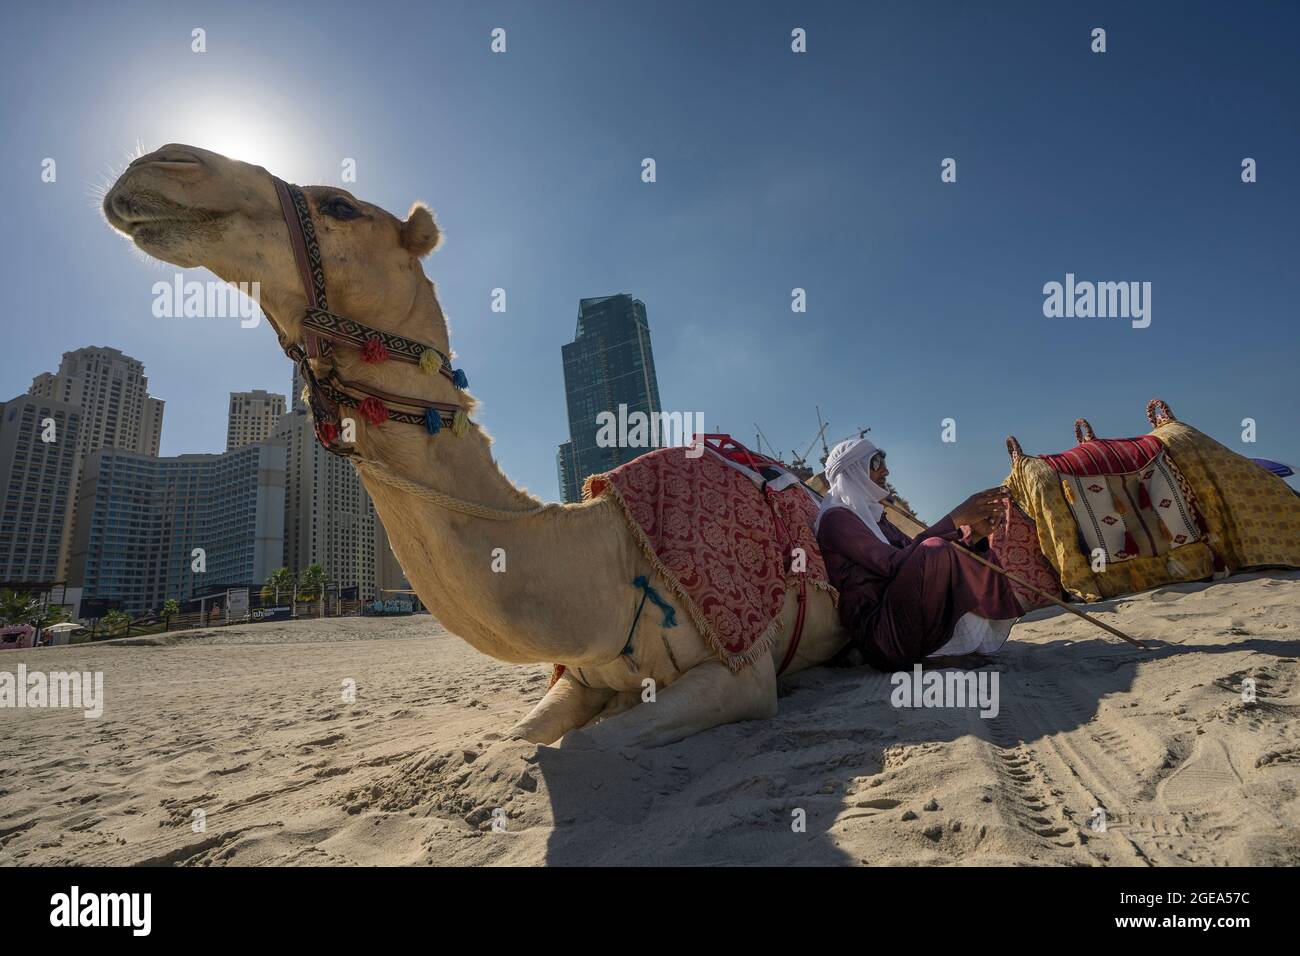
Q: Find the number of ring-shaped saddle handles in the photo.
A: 3